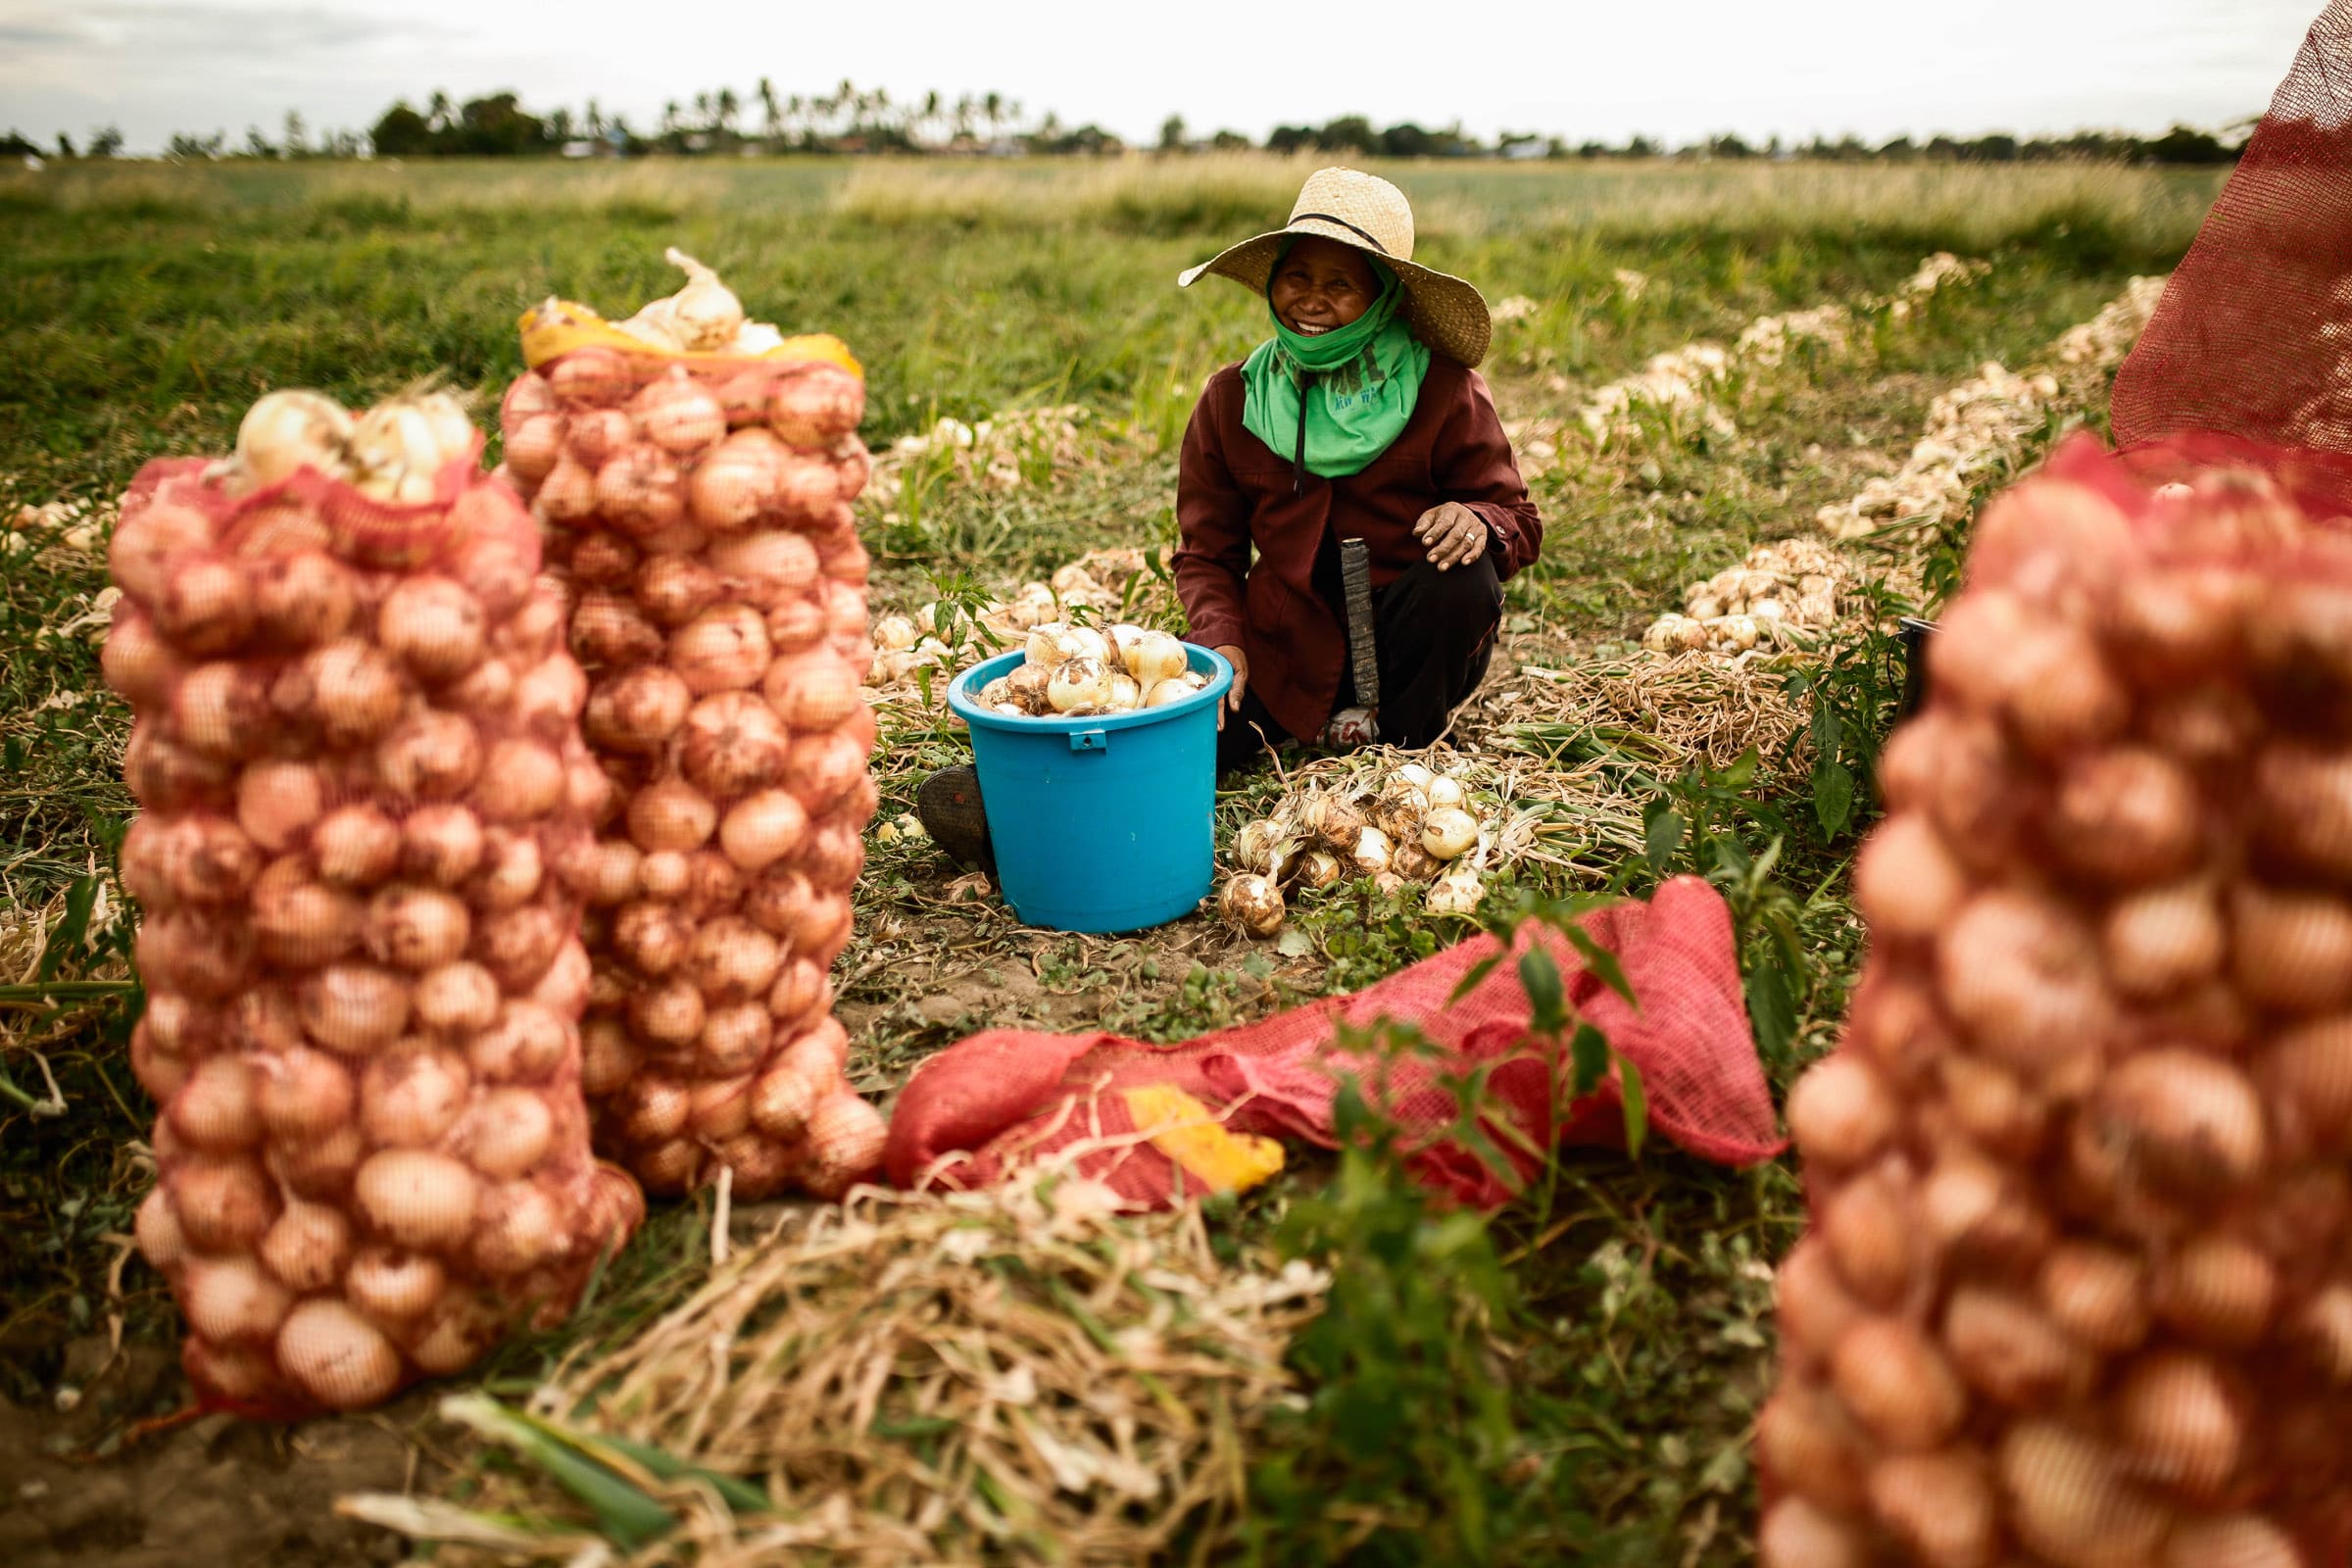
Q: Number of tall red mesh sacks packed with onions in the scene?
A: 3